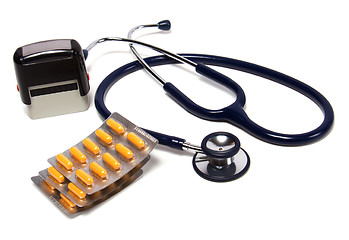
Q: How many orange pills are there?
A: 14